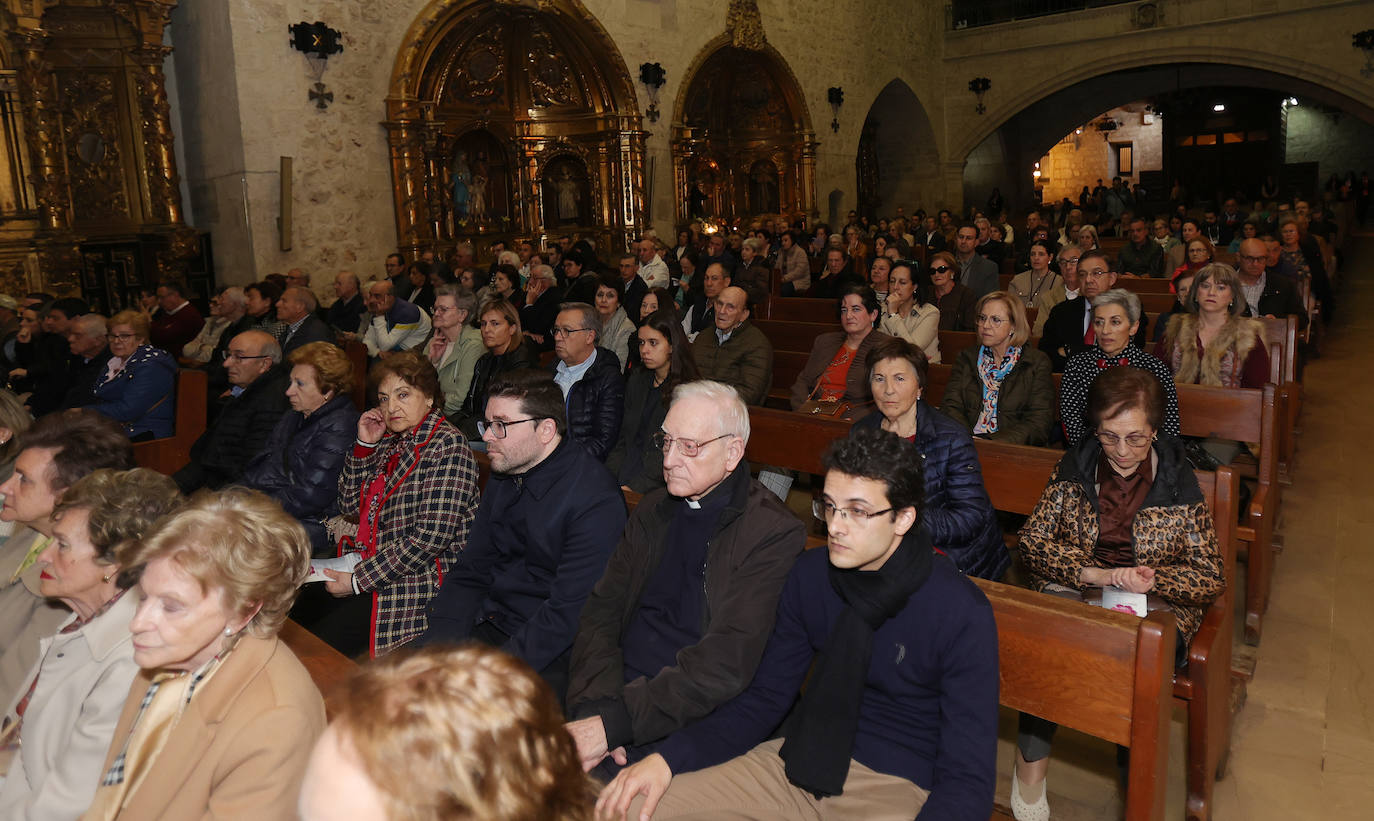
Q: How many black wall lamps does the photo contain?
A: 5